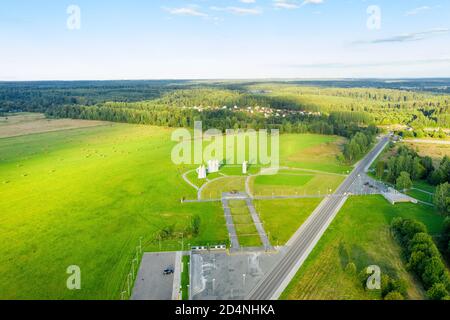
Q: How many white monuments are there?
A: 3